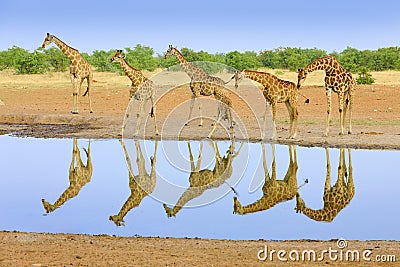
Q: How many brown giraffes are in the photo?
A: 5